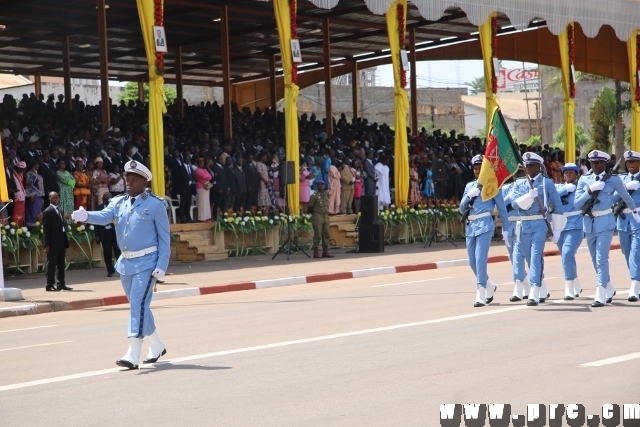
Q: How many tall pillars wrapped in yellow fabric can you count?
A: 6